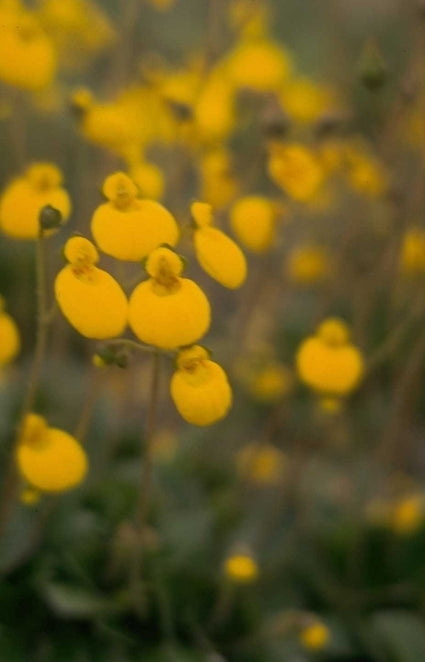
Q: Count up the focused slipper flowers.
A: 5